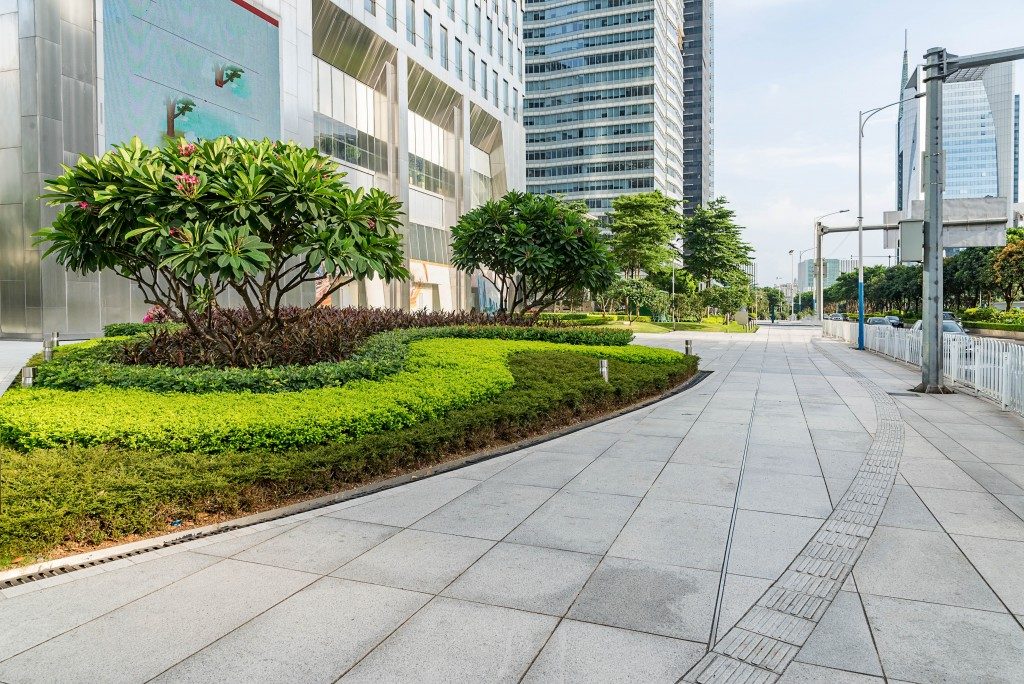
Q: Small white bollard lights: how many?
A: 5